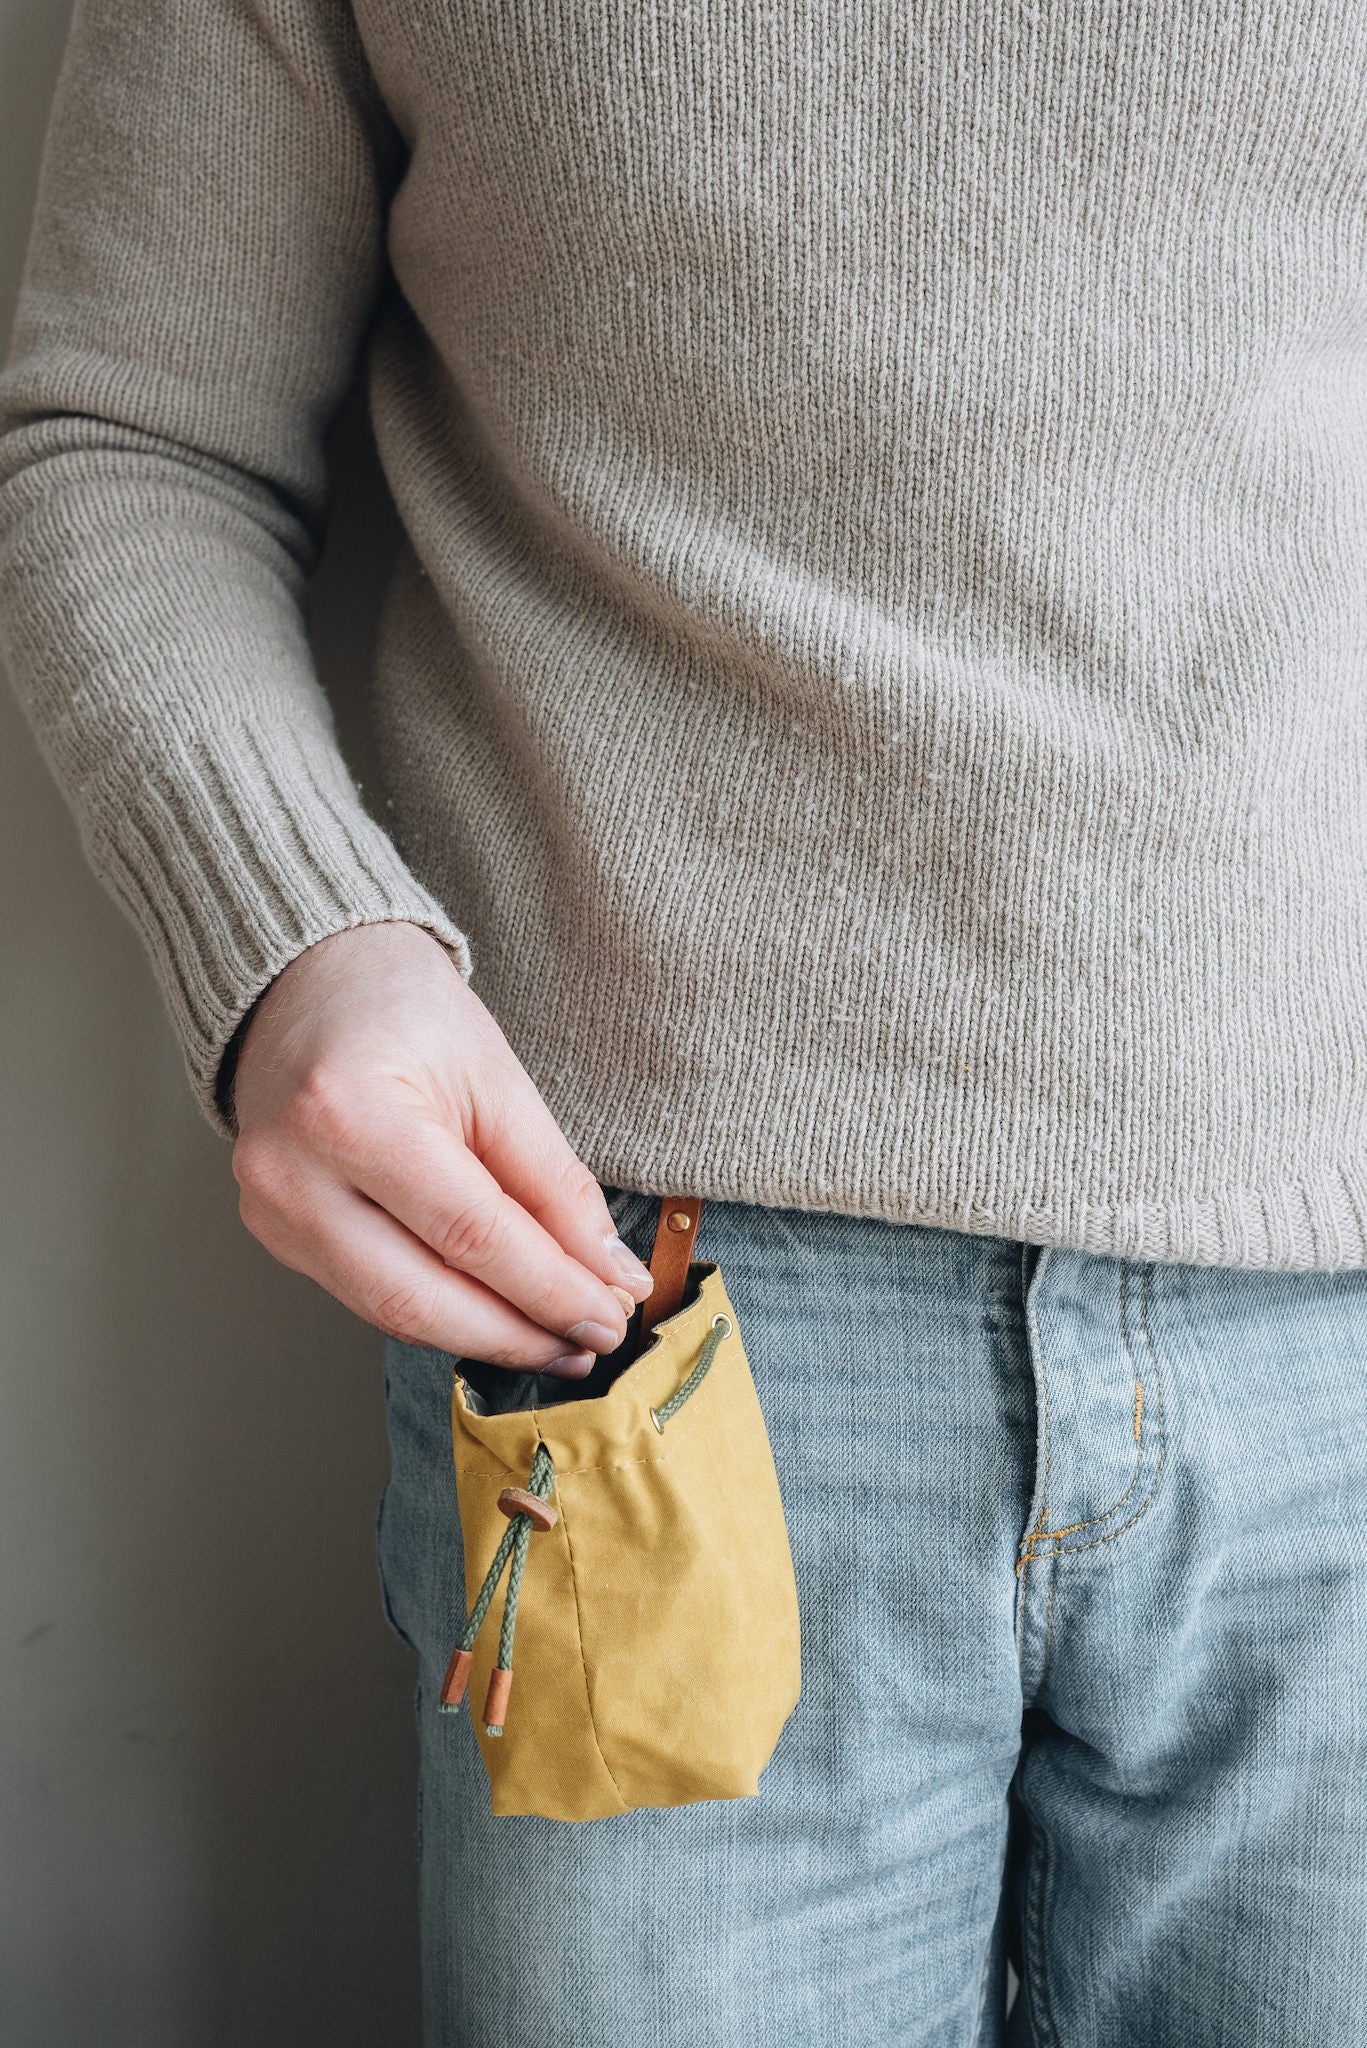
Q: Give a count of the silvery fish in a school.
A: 0